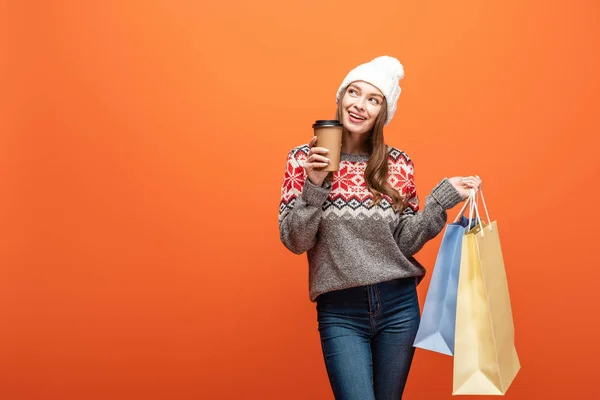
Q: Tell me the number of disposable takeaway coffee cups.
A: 1